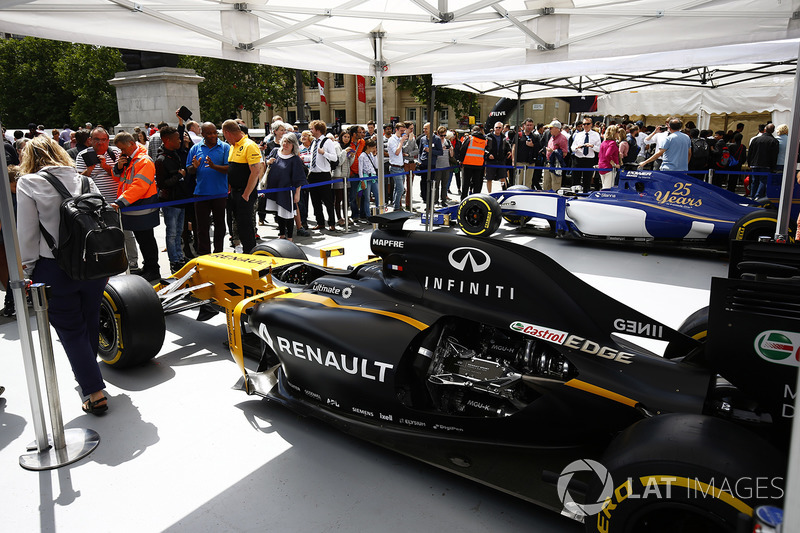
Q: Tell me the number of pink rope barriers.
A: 0